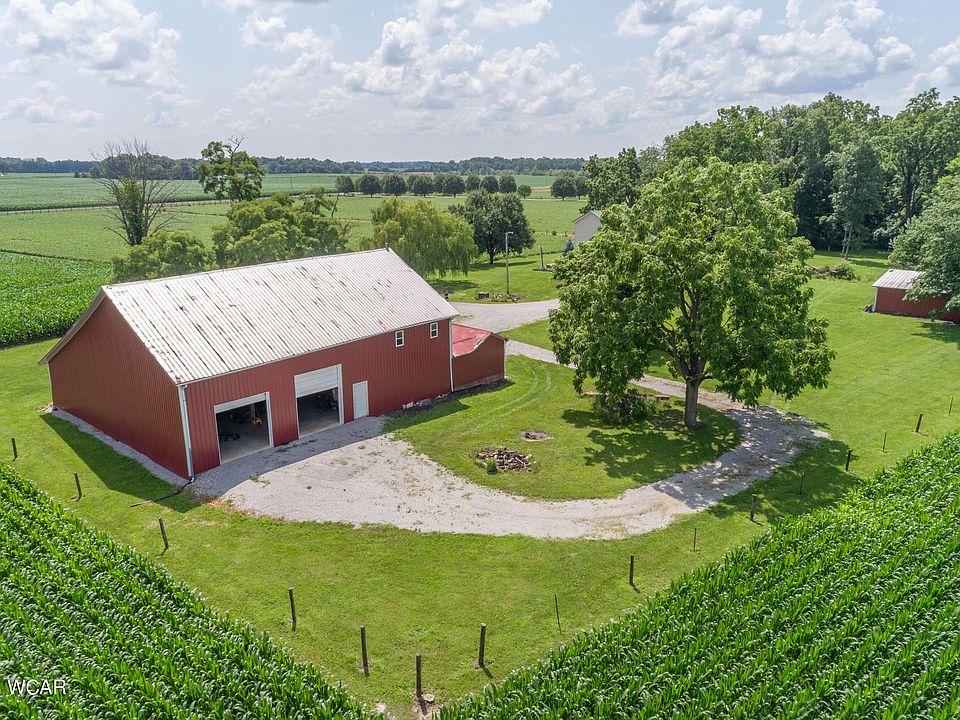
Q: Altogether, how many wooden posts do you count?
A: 11